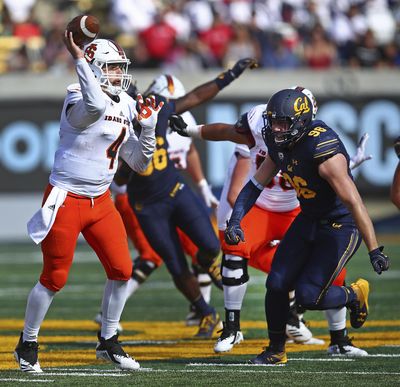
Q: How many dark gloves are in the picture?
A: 4